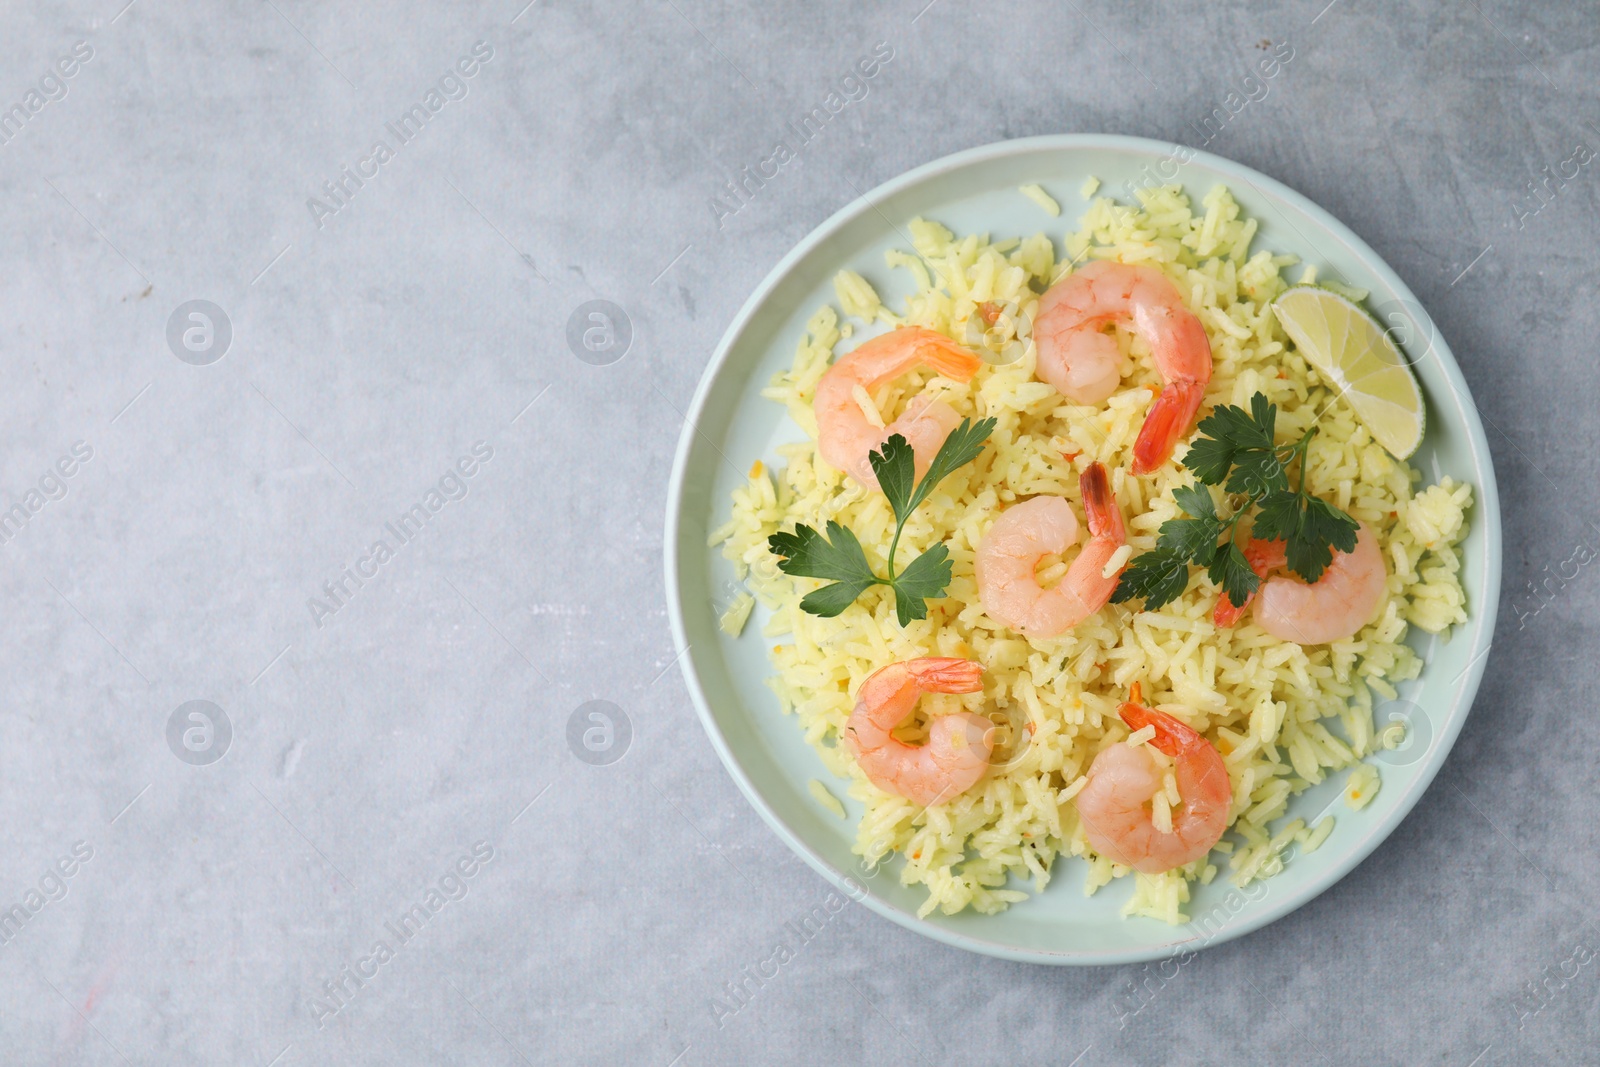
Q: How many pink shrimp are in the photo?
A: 6